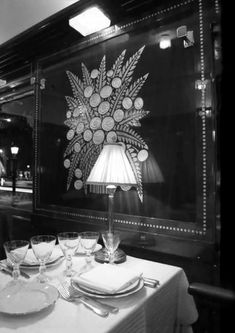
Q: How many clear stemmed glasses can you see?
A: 5